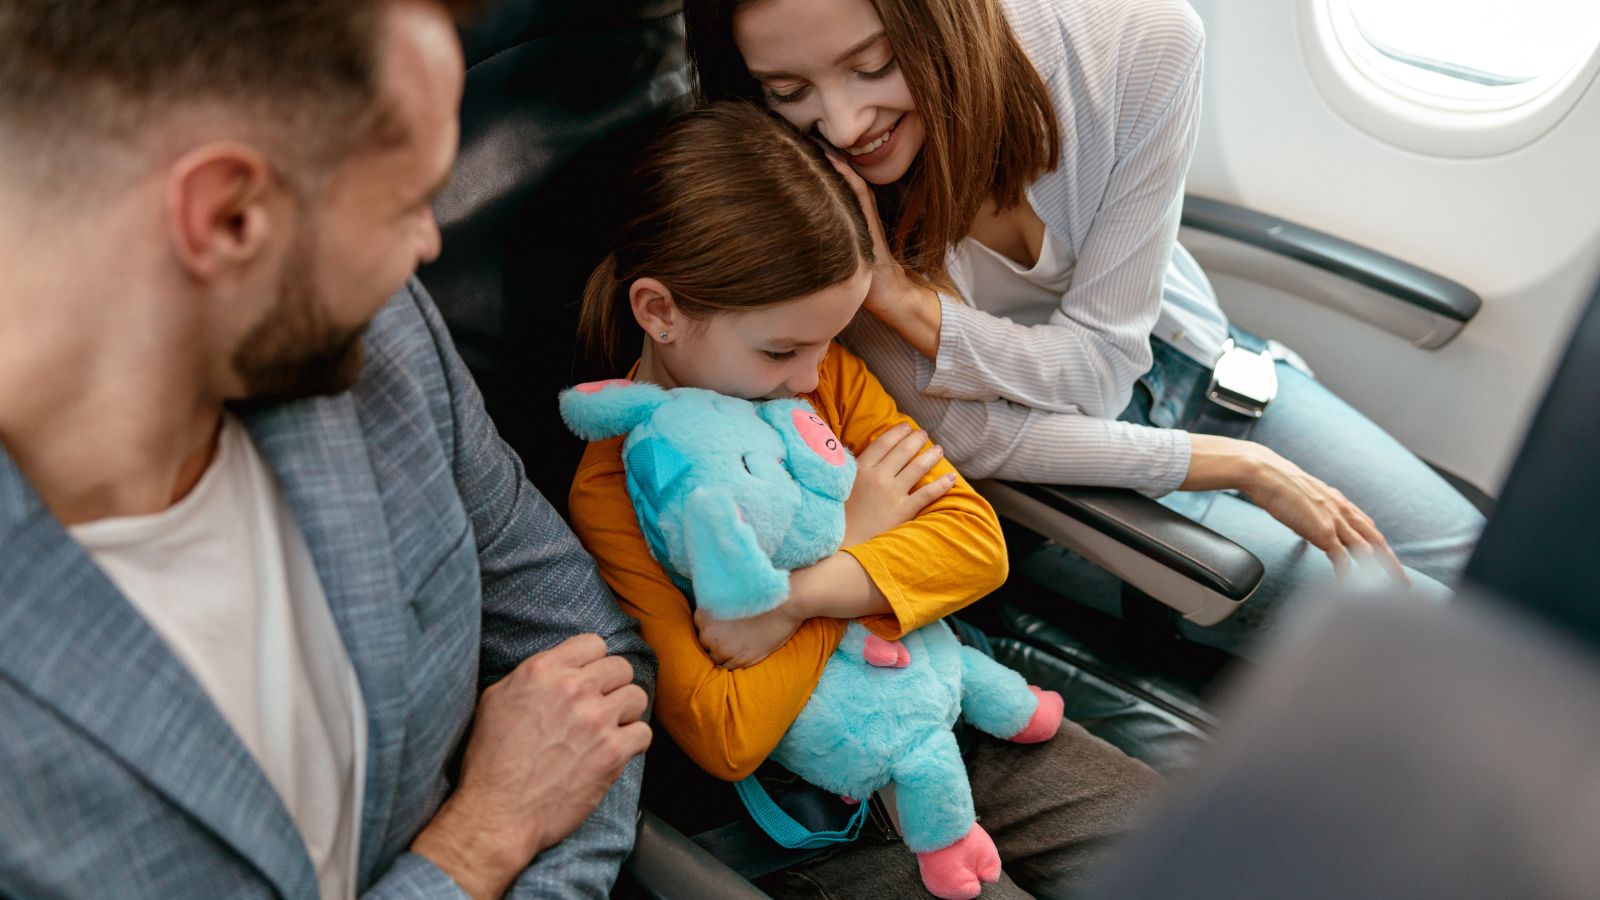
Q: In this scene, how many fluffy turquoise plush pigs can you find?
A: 1